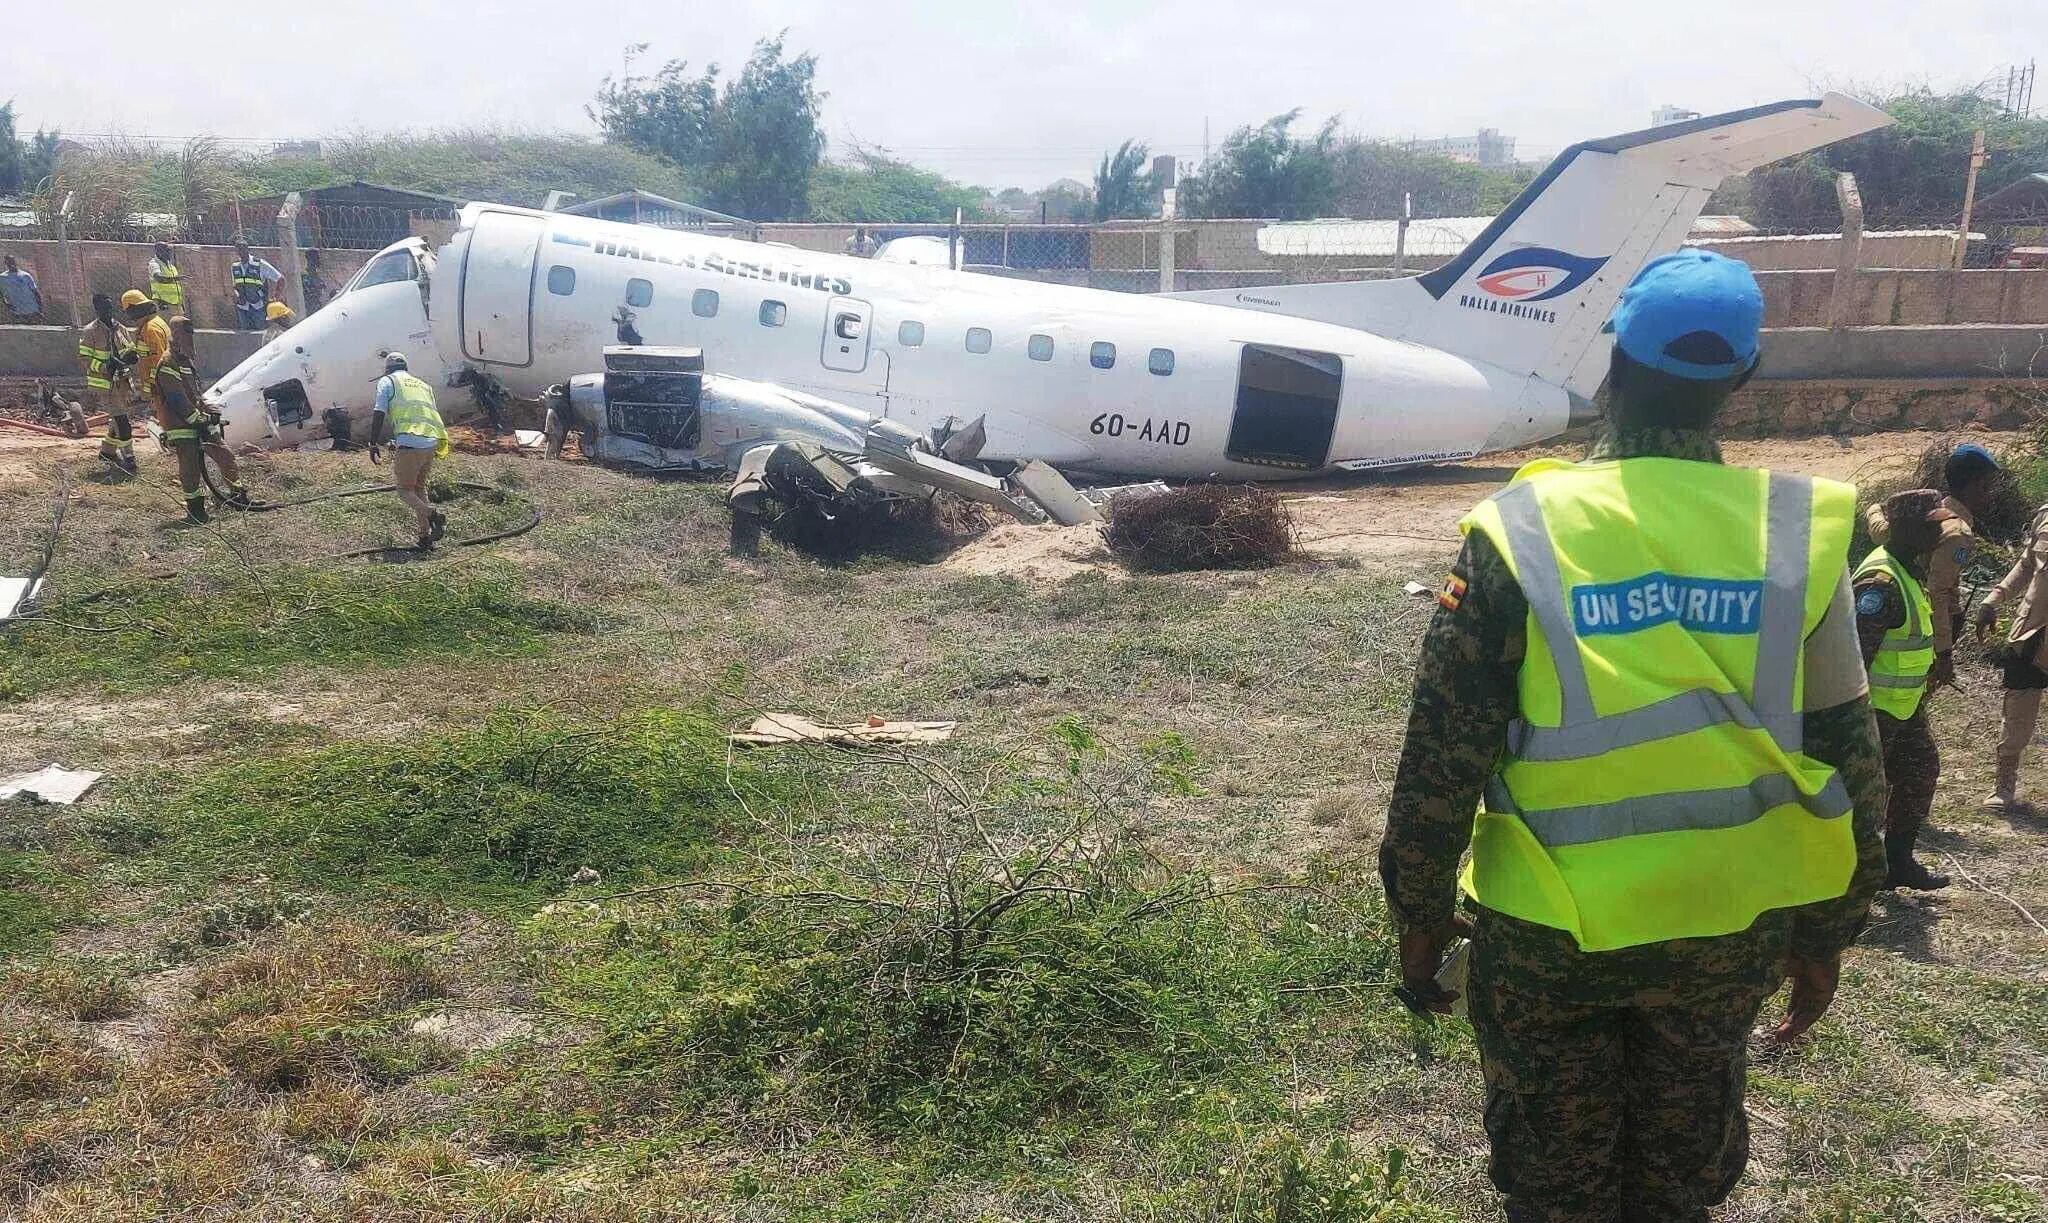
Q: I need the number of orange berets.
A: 0